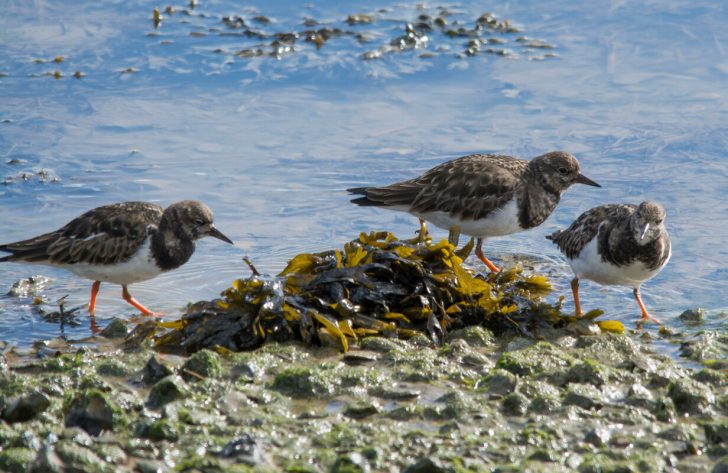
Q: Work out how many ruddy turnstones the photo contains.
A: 3